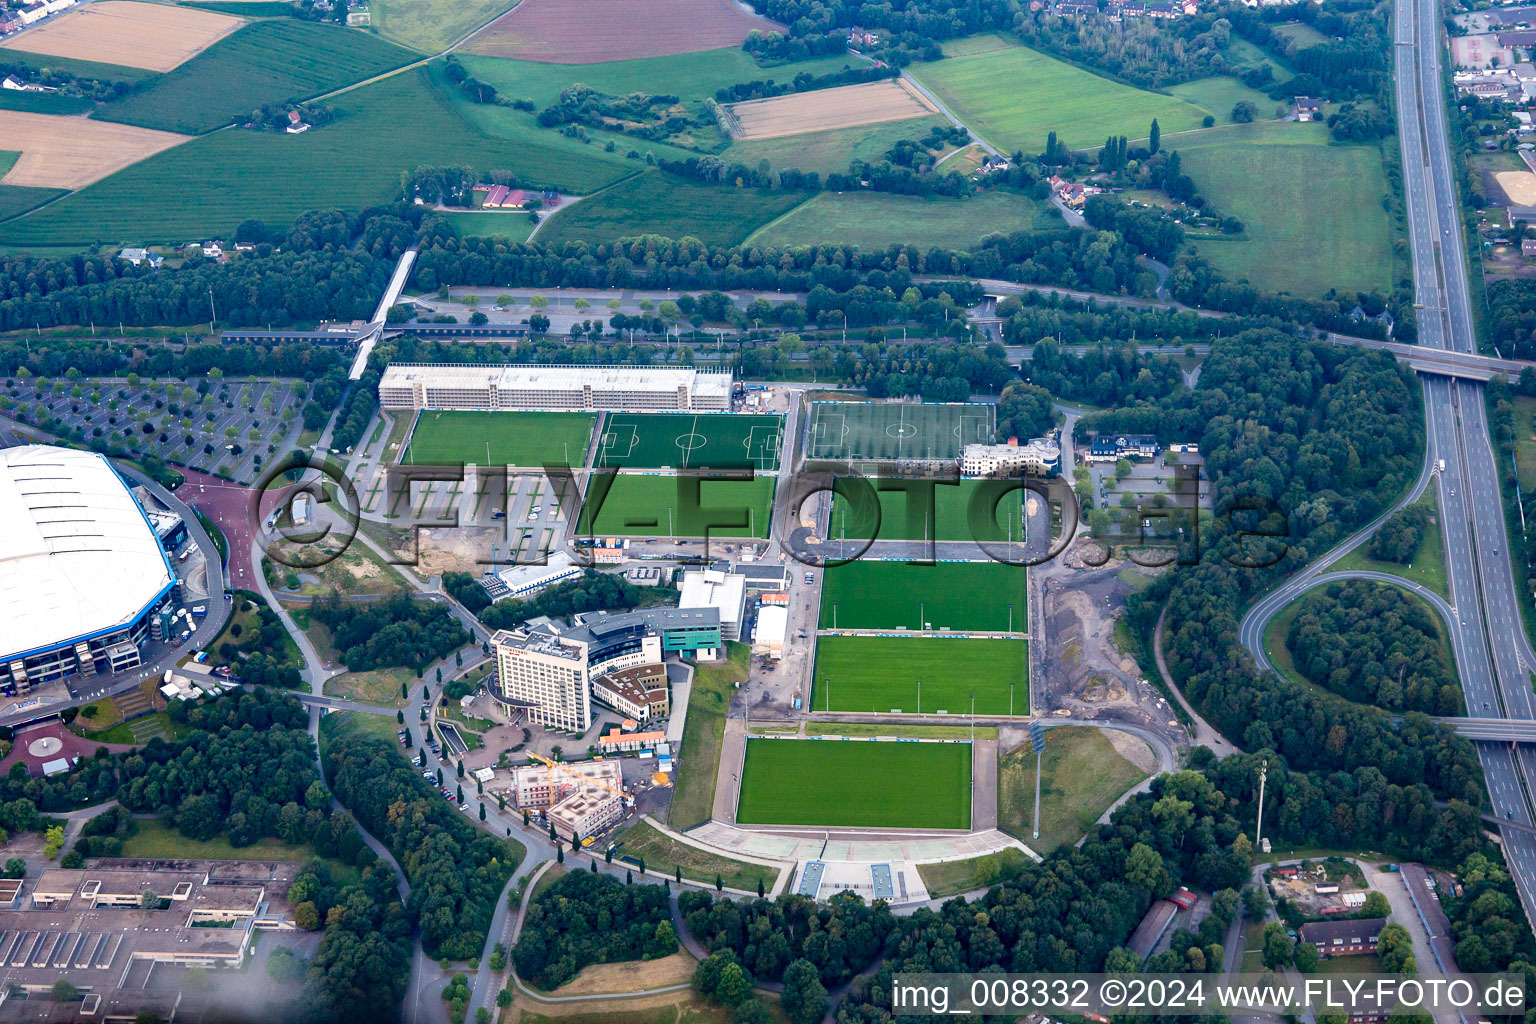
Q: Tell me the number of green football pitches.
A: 8